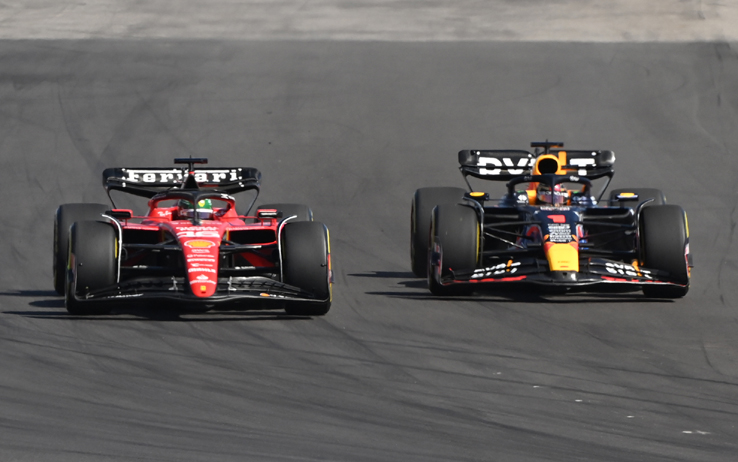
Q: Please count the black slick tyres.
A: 8